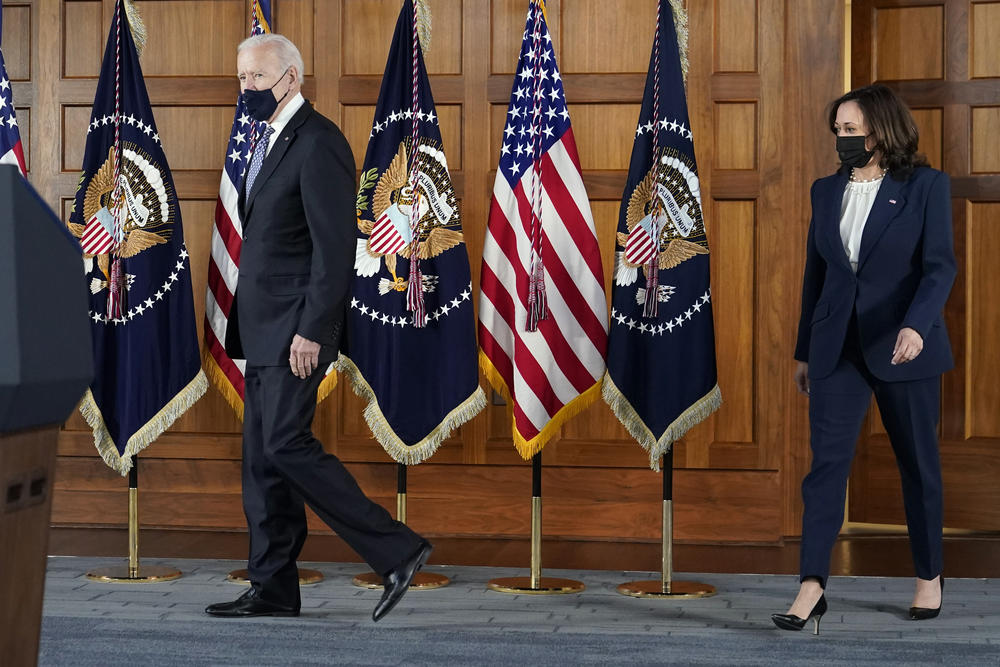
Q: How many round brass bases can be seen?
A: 5